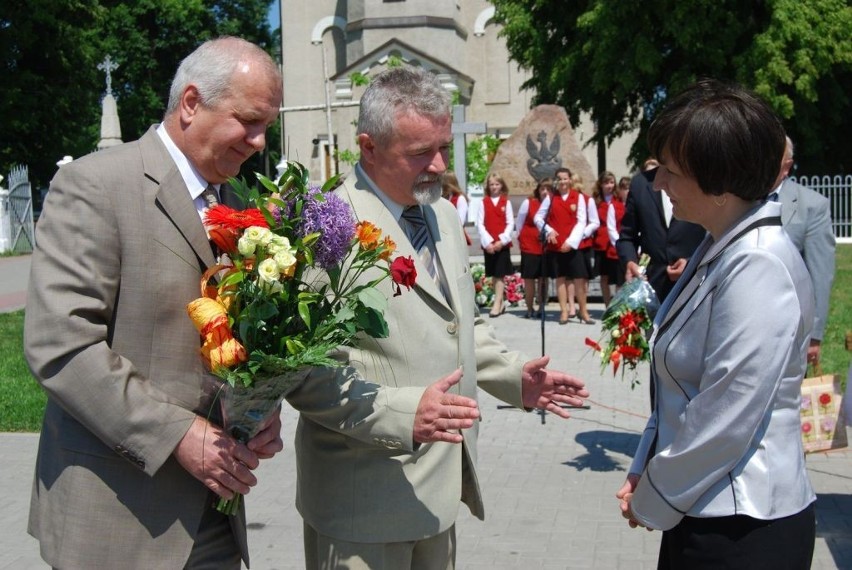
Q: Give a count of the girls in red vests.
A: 7